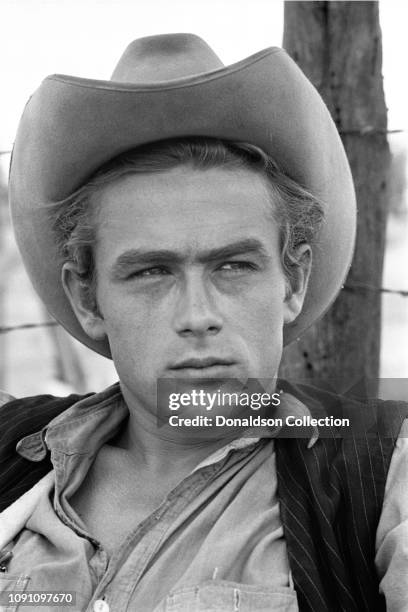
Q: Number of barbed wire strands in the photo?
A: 2